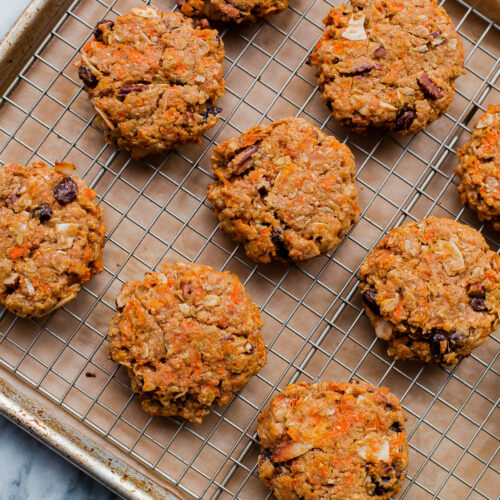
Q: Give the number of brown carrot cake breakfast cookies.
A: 9